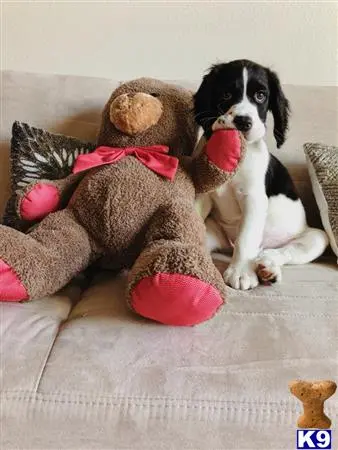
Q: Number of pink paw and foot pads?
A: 4